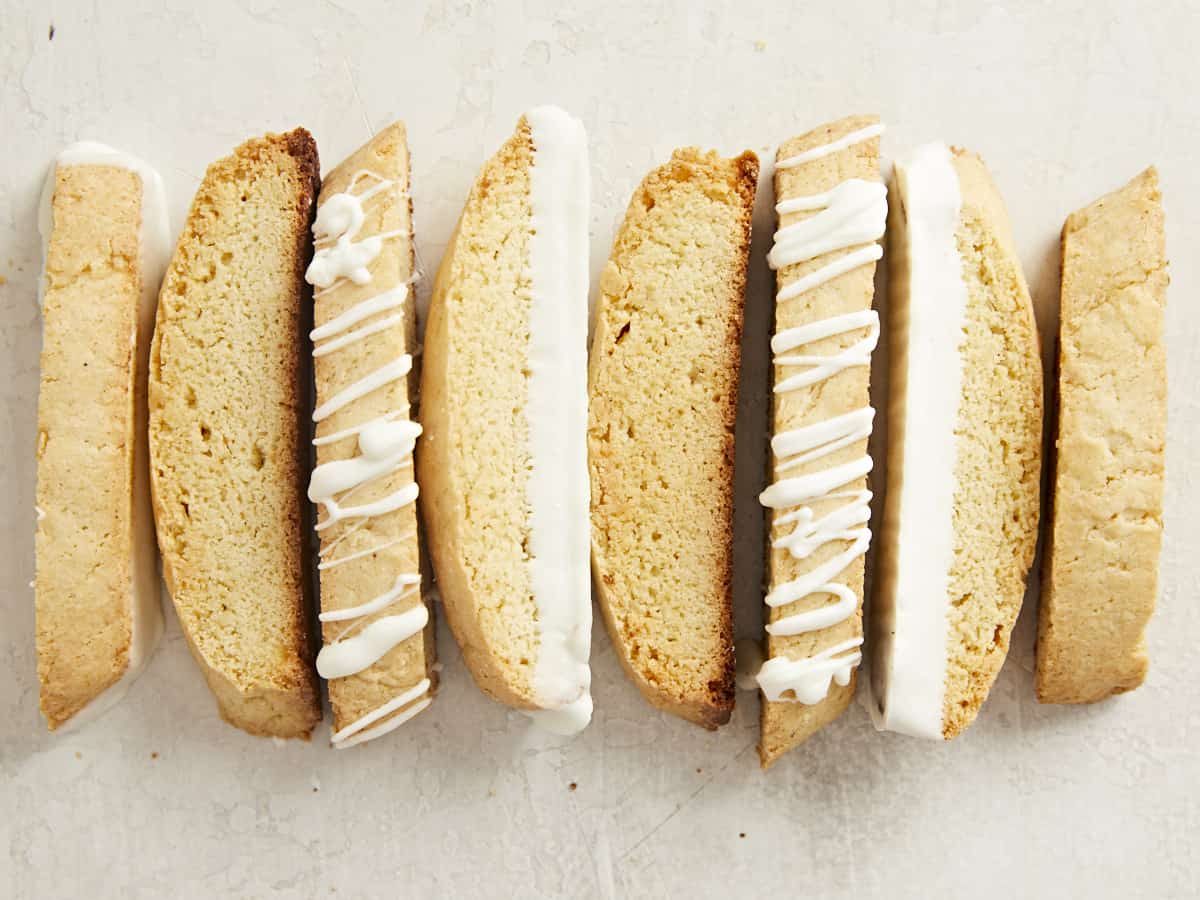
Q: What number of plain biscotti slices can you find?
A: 3